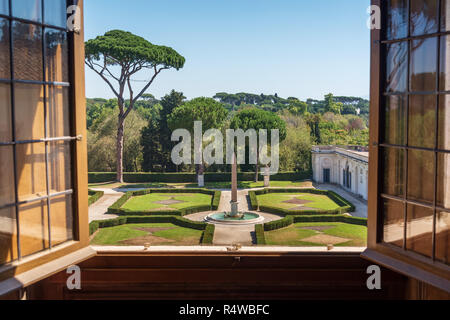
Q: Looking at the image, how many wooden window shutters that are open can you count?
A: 2